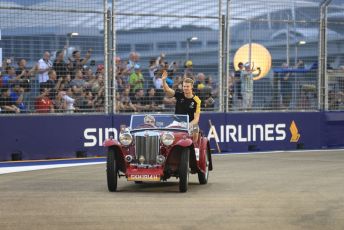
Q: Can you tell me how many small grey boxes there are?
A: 4